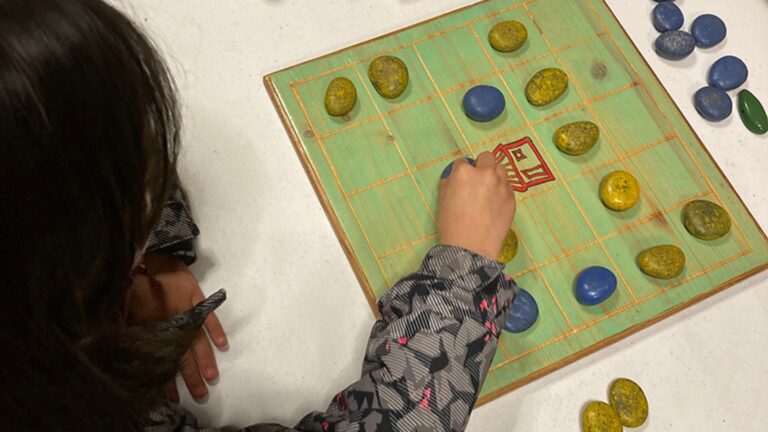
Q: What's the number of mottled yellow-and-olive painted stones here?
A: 11